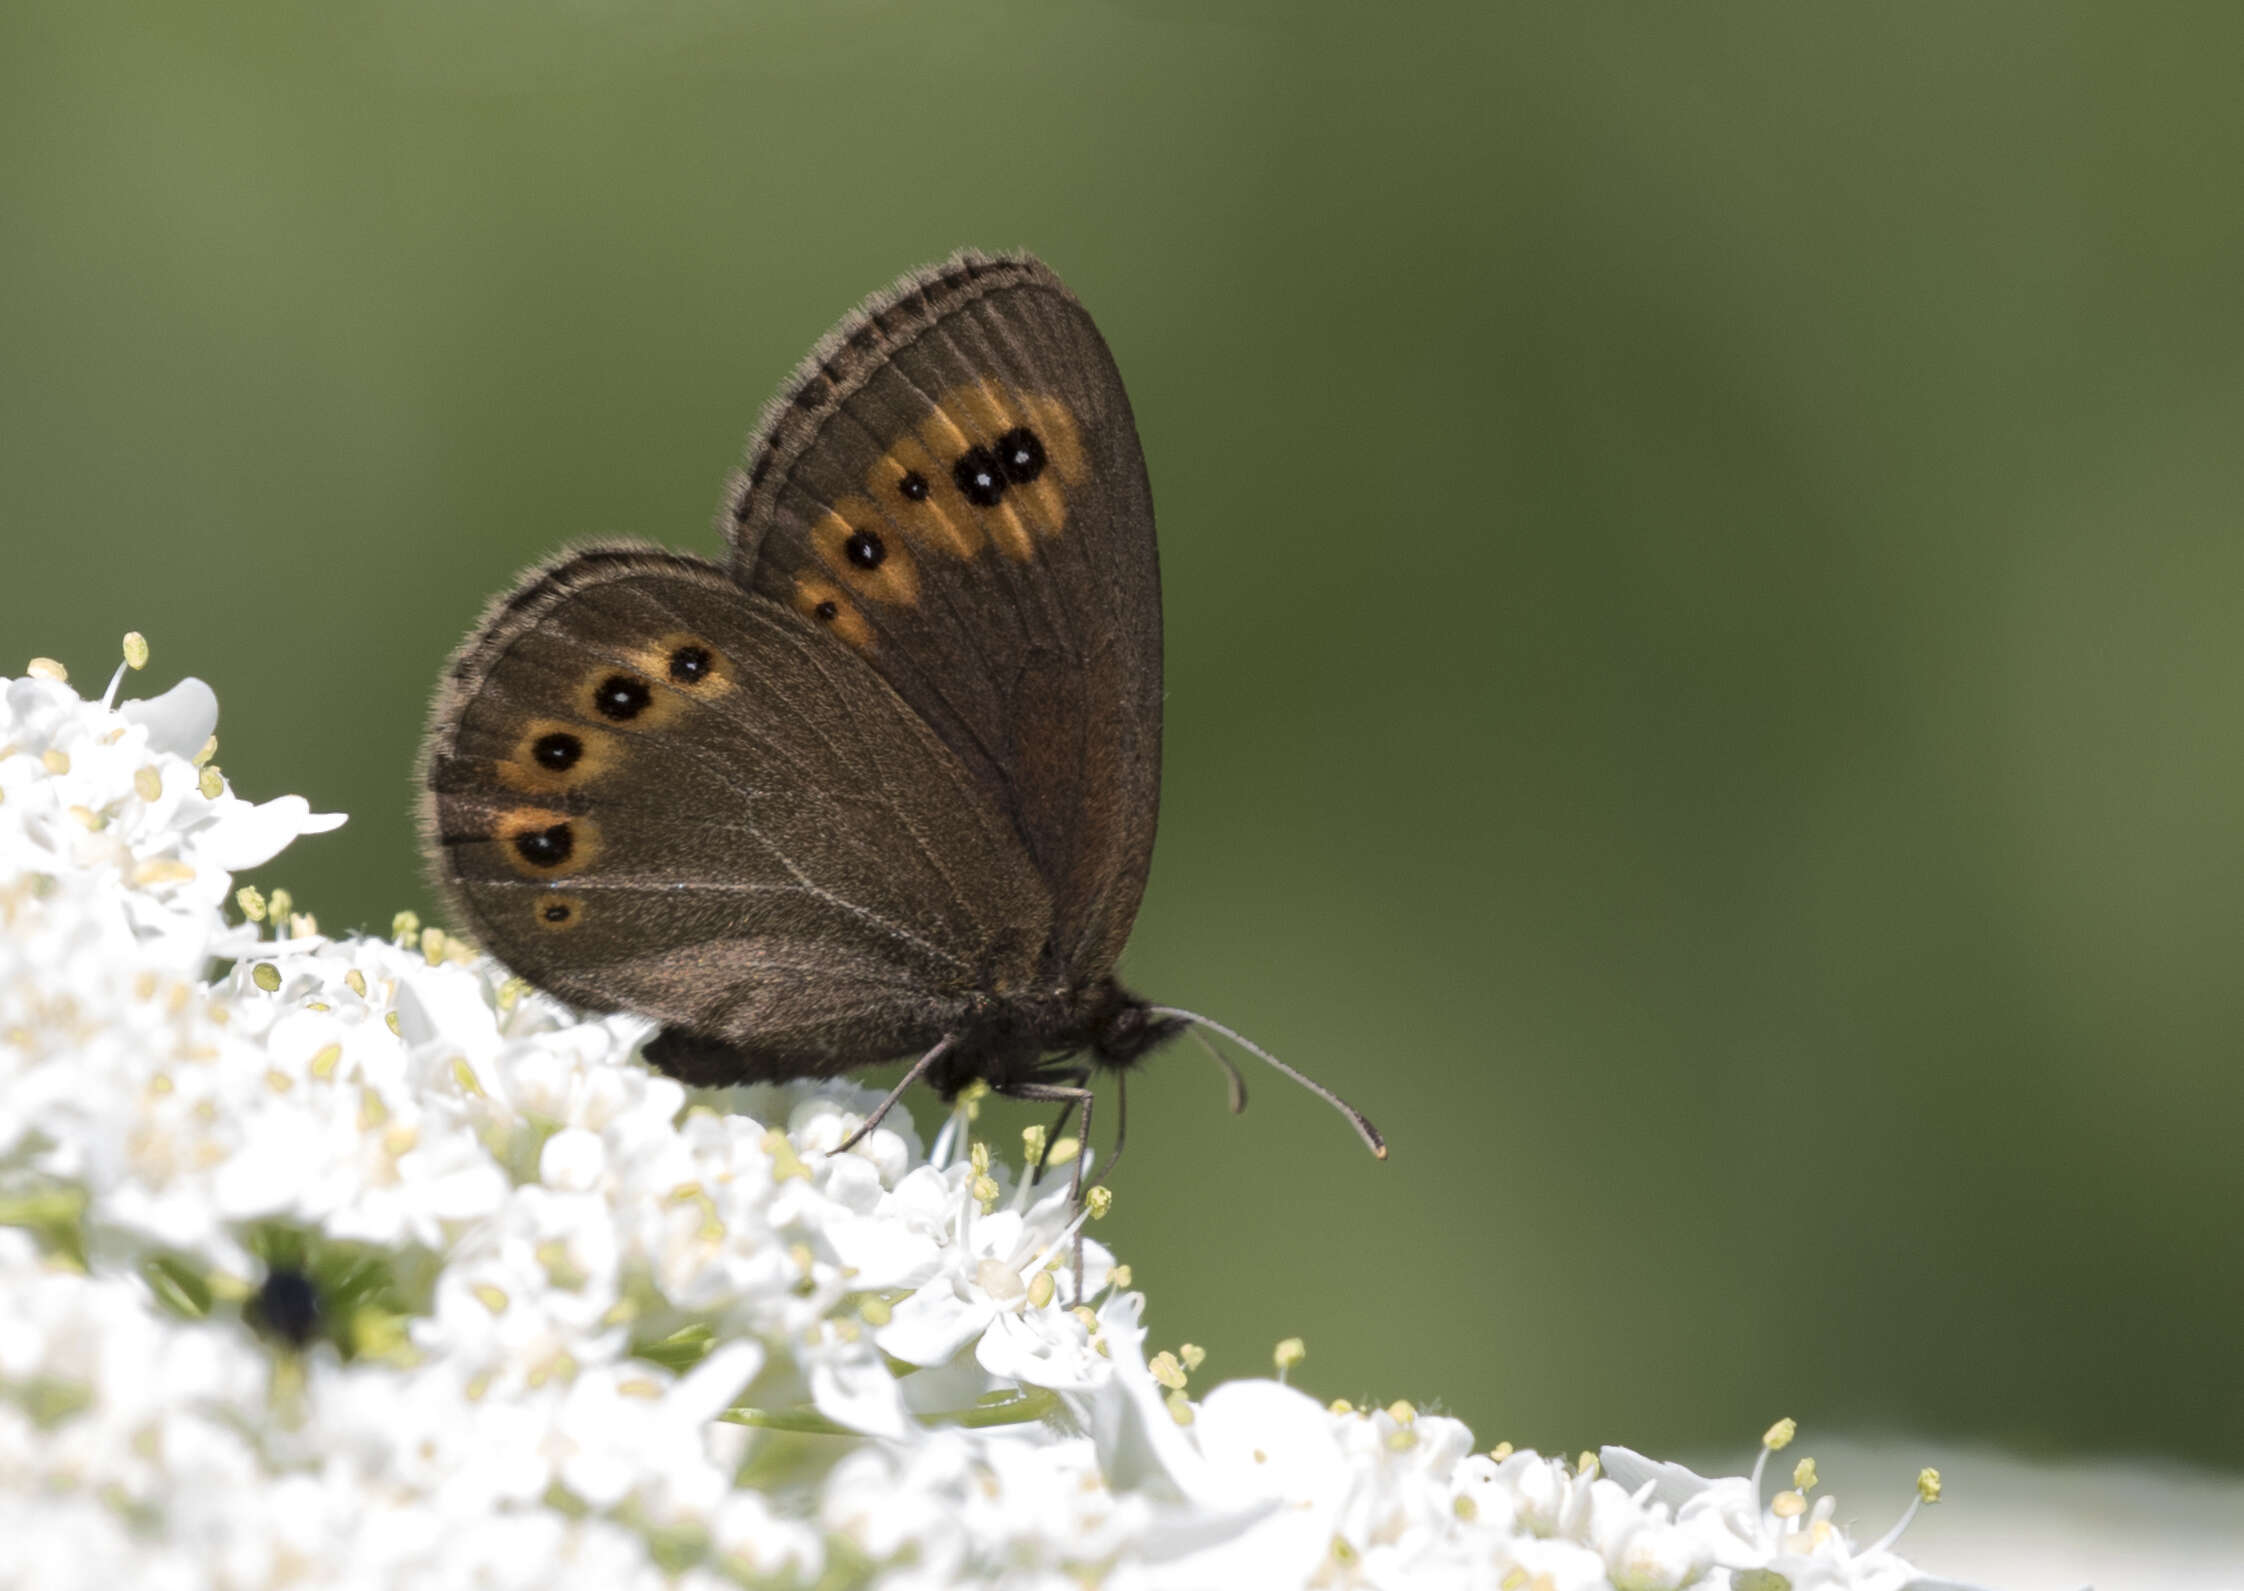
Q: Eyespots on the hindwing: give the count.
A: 5